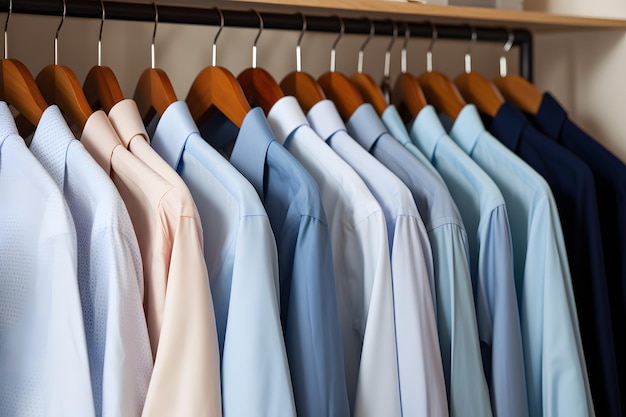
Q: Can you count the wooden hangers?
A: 13